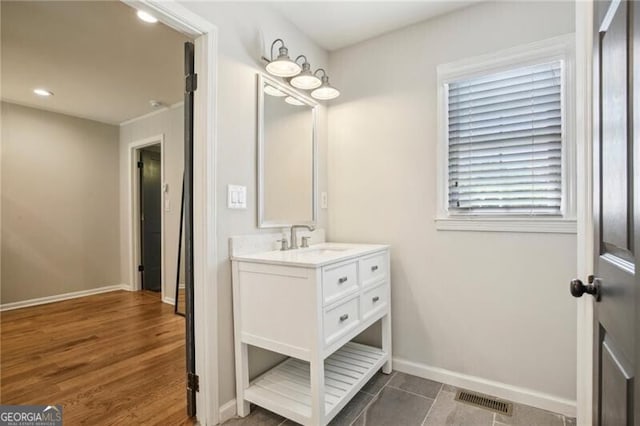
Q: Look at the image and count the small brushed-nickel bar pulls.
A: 4